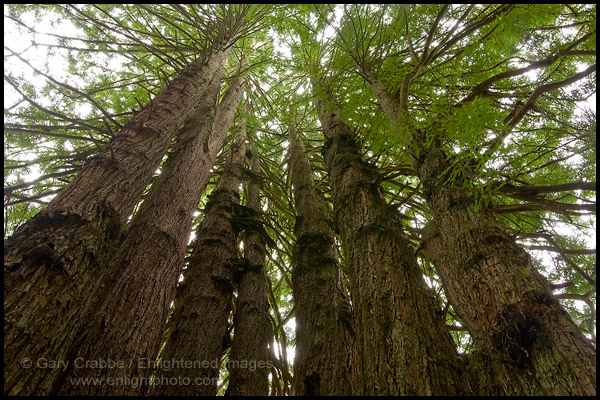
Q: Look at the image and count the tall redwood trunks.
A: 7